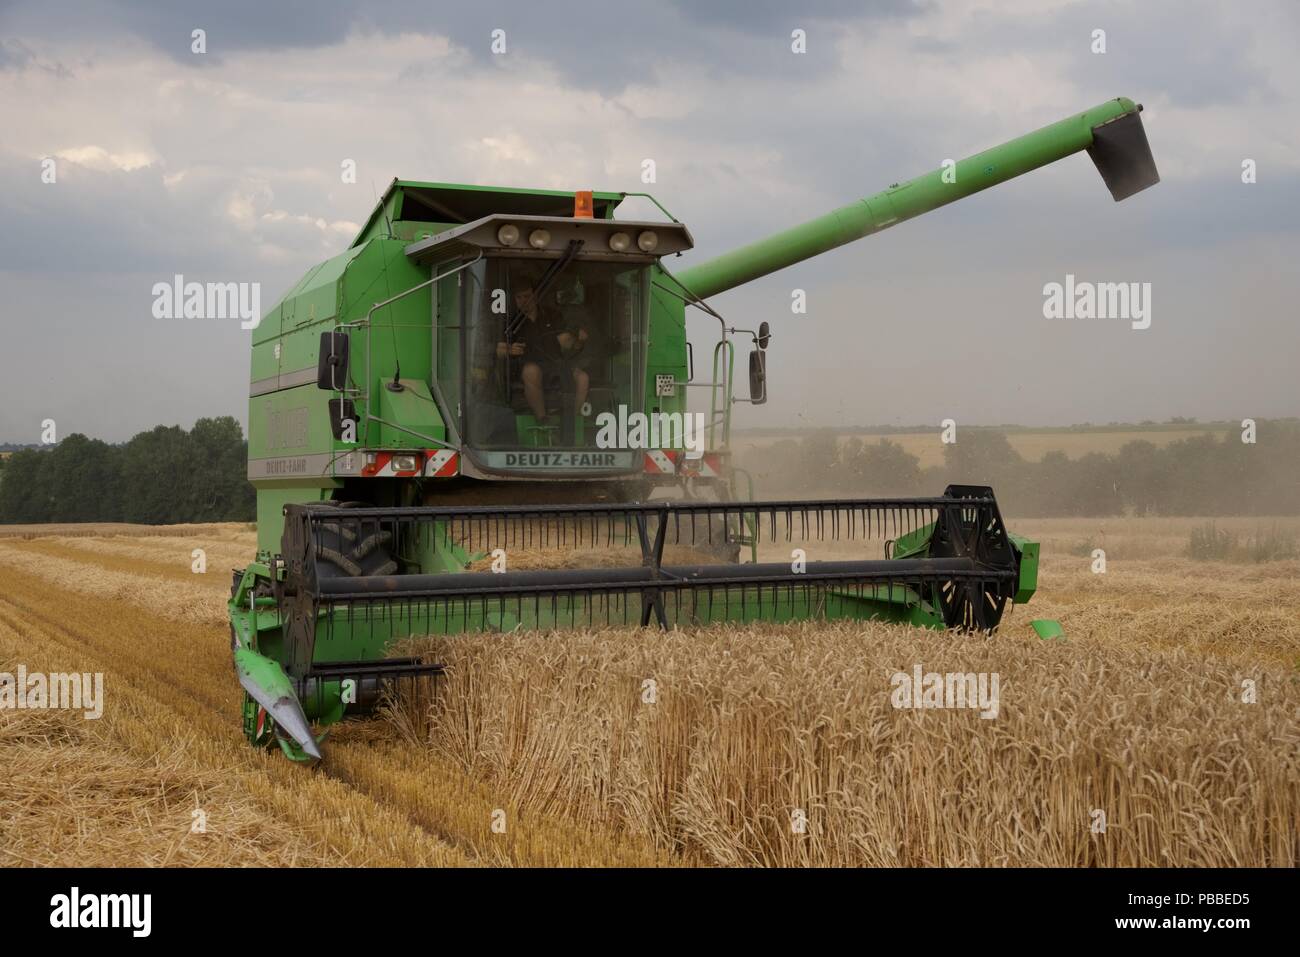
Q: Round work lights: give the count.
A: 4